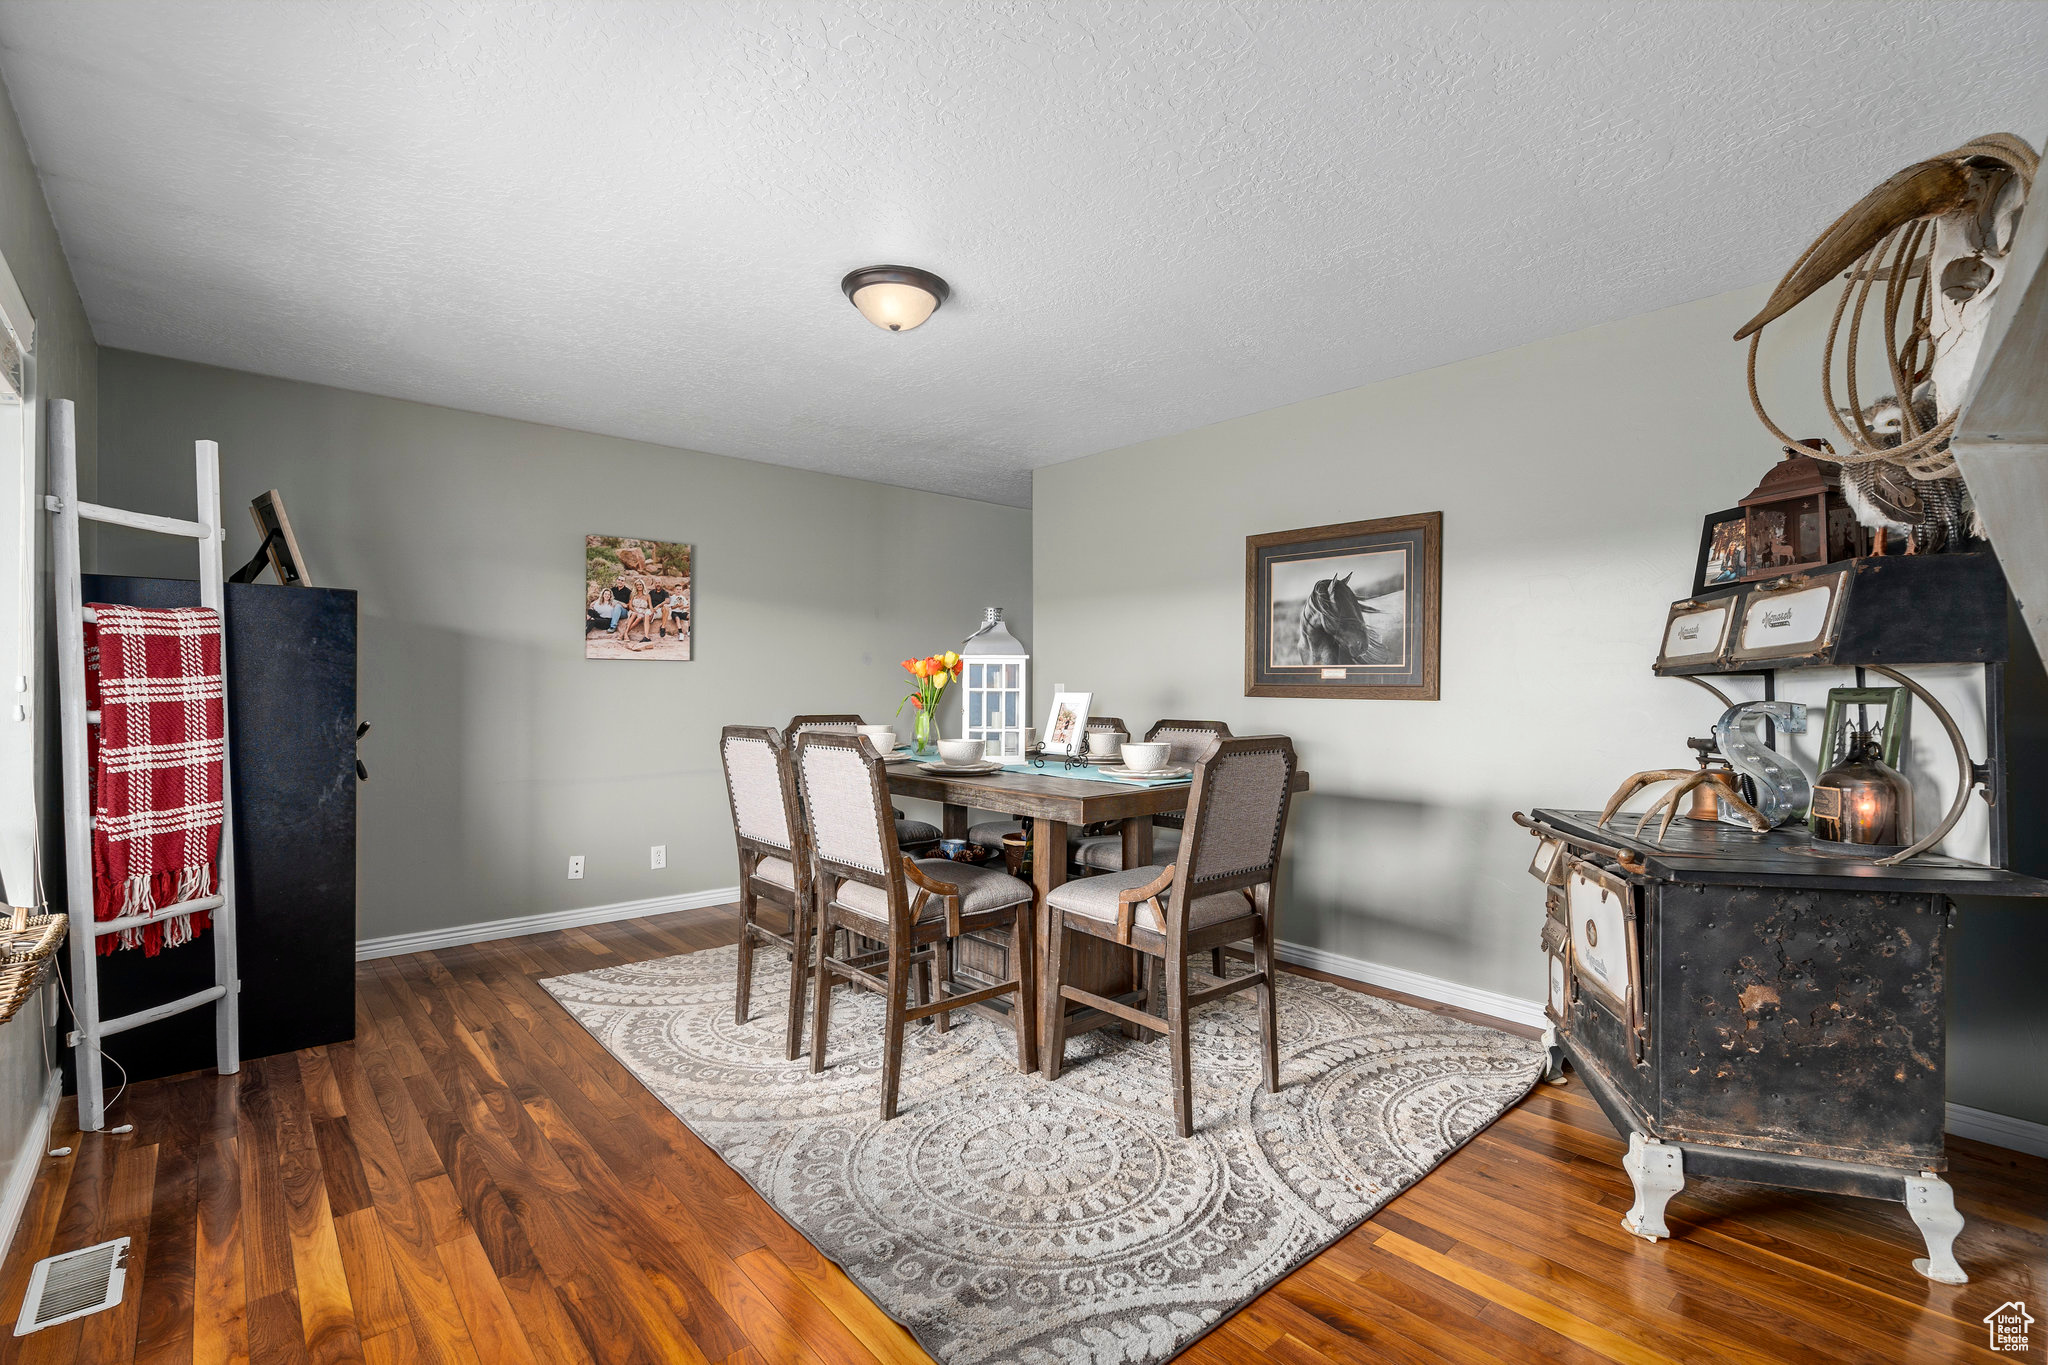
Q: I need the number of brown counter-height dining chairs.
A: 6